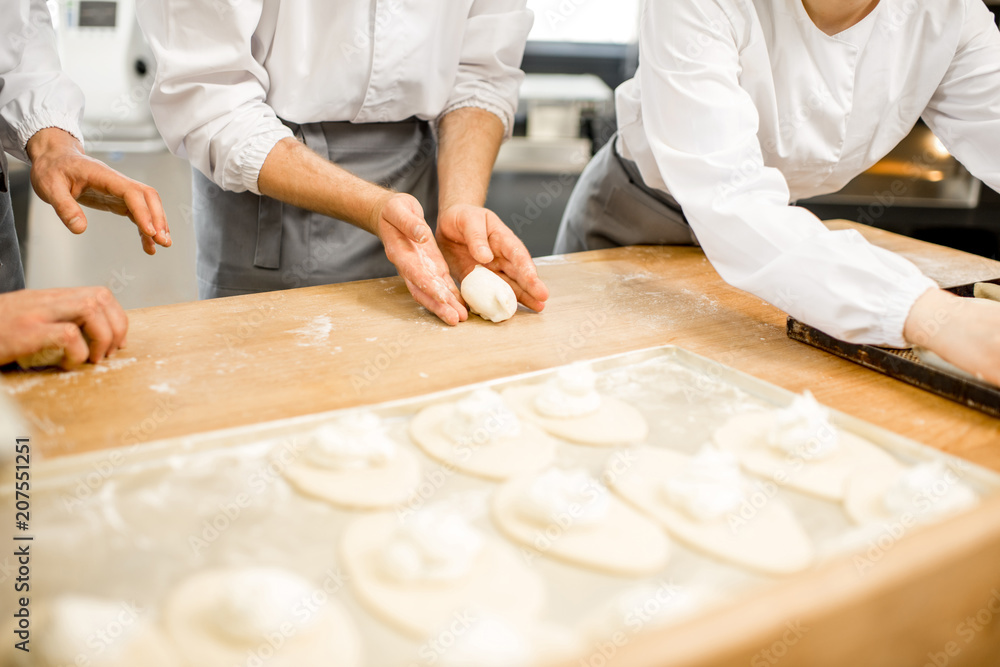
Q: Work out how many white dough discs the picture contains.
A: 12